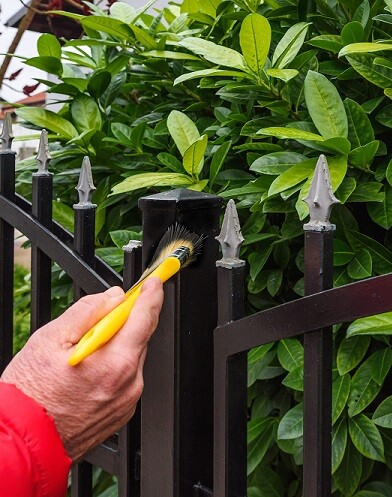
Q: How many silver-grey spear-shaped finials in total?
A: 5